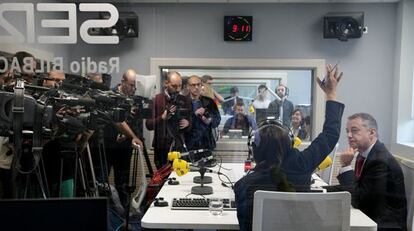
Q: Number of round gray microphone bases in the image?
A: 2